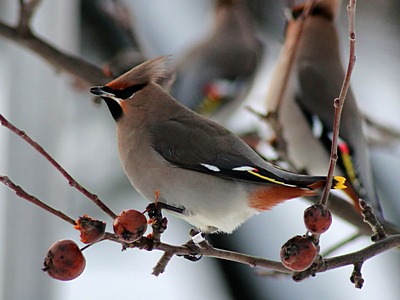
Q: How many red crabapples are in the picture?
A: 5